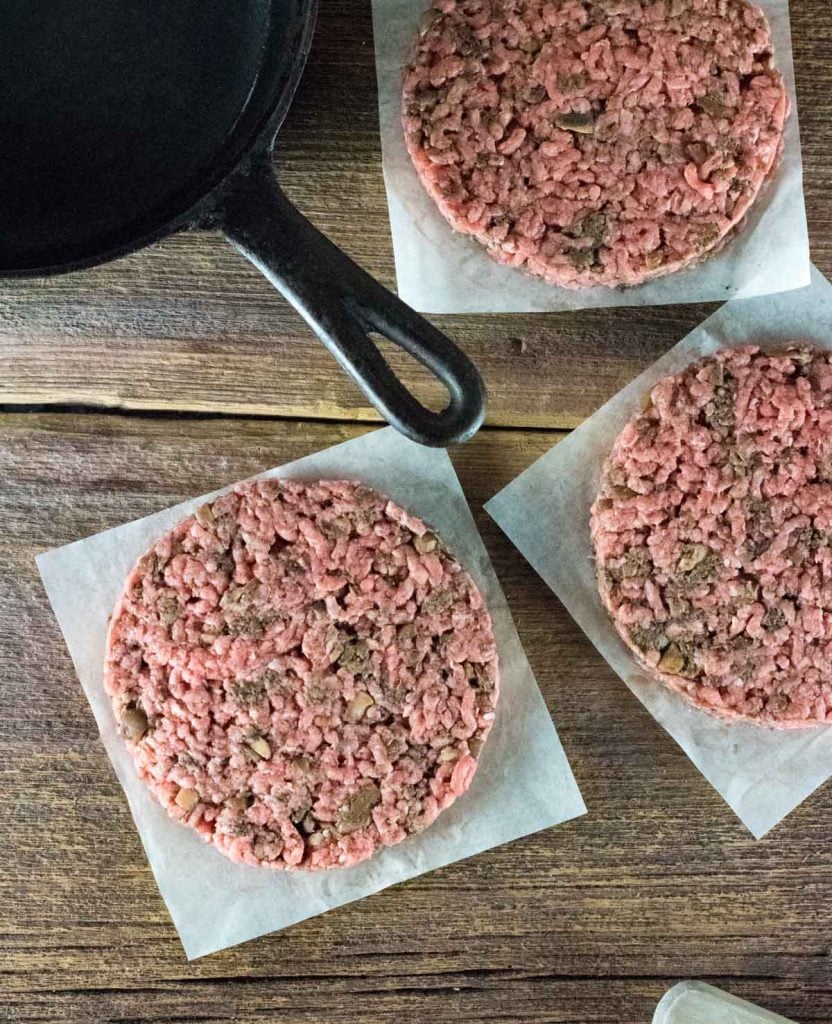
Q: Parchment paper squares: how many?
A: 3